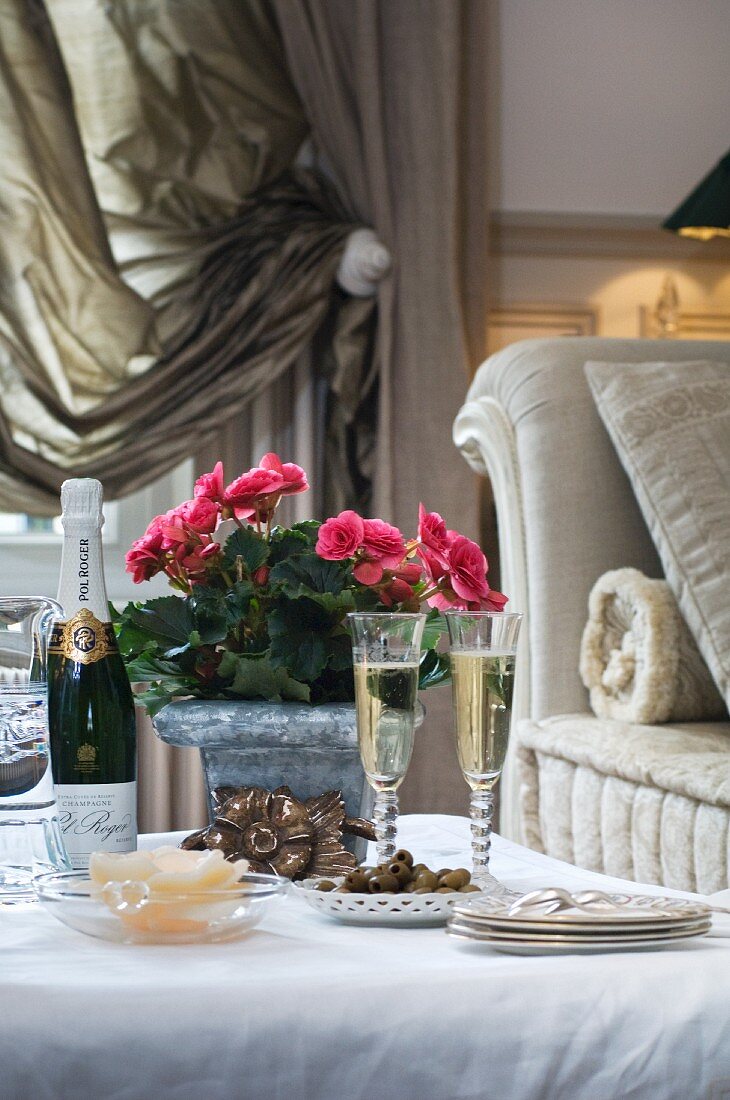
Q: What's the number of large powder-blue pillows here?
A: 0